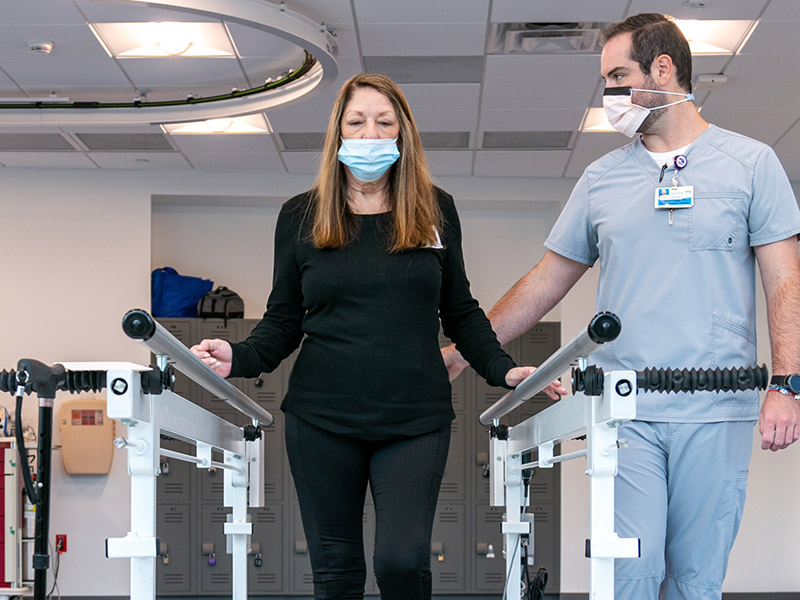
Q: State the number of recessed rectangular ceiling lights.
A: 4